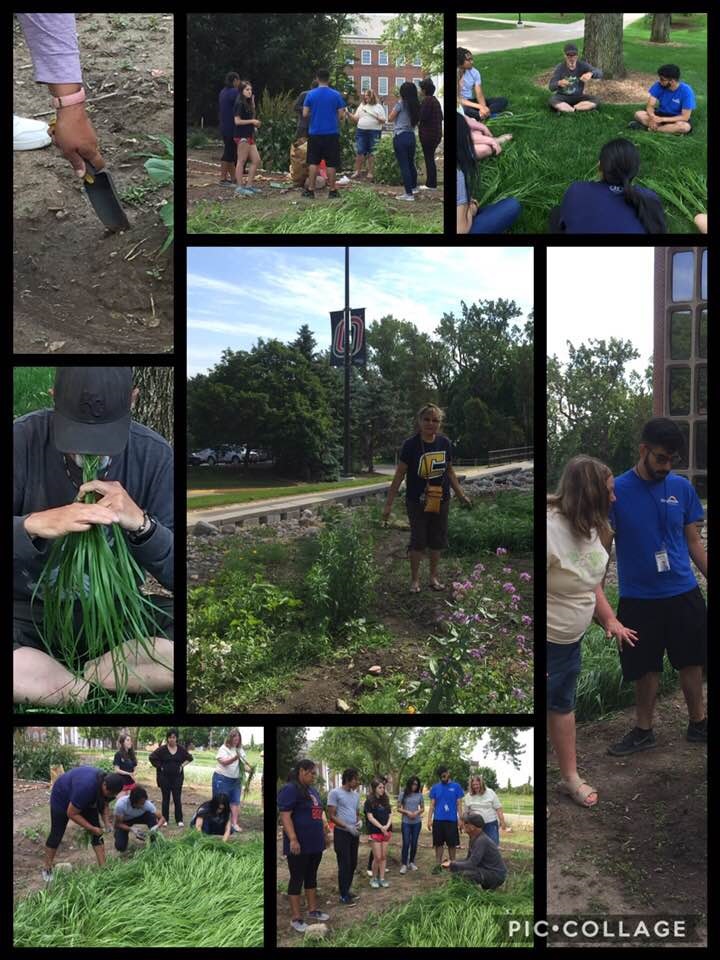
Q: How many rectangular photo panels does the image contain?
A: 8